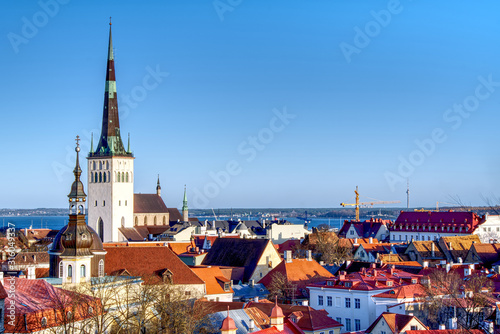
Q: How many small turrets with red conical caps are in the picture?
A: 2